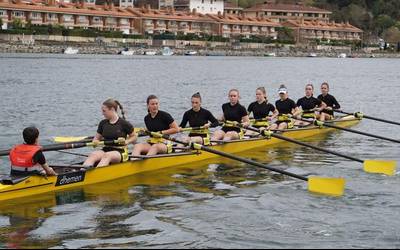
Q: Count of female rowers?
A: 8